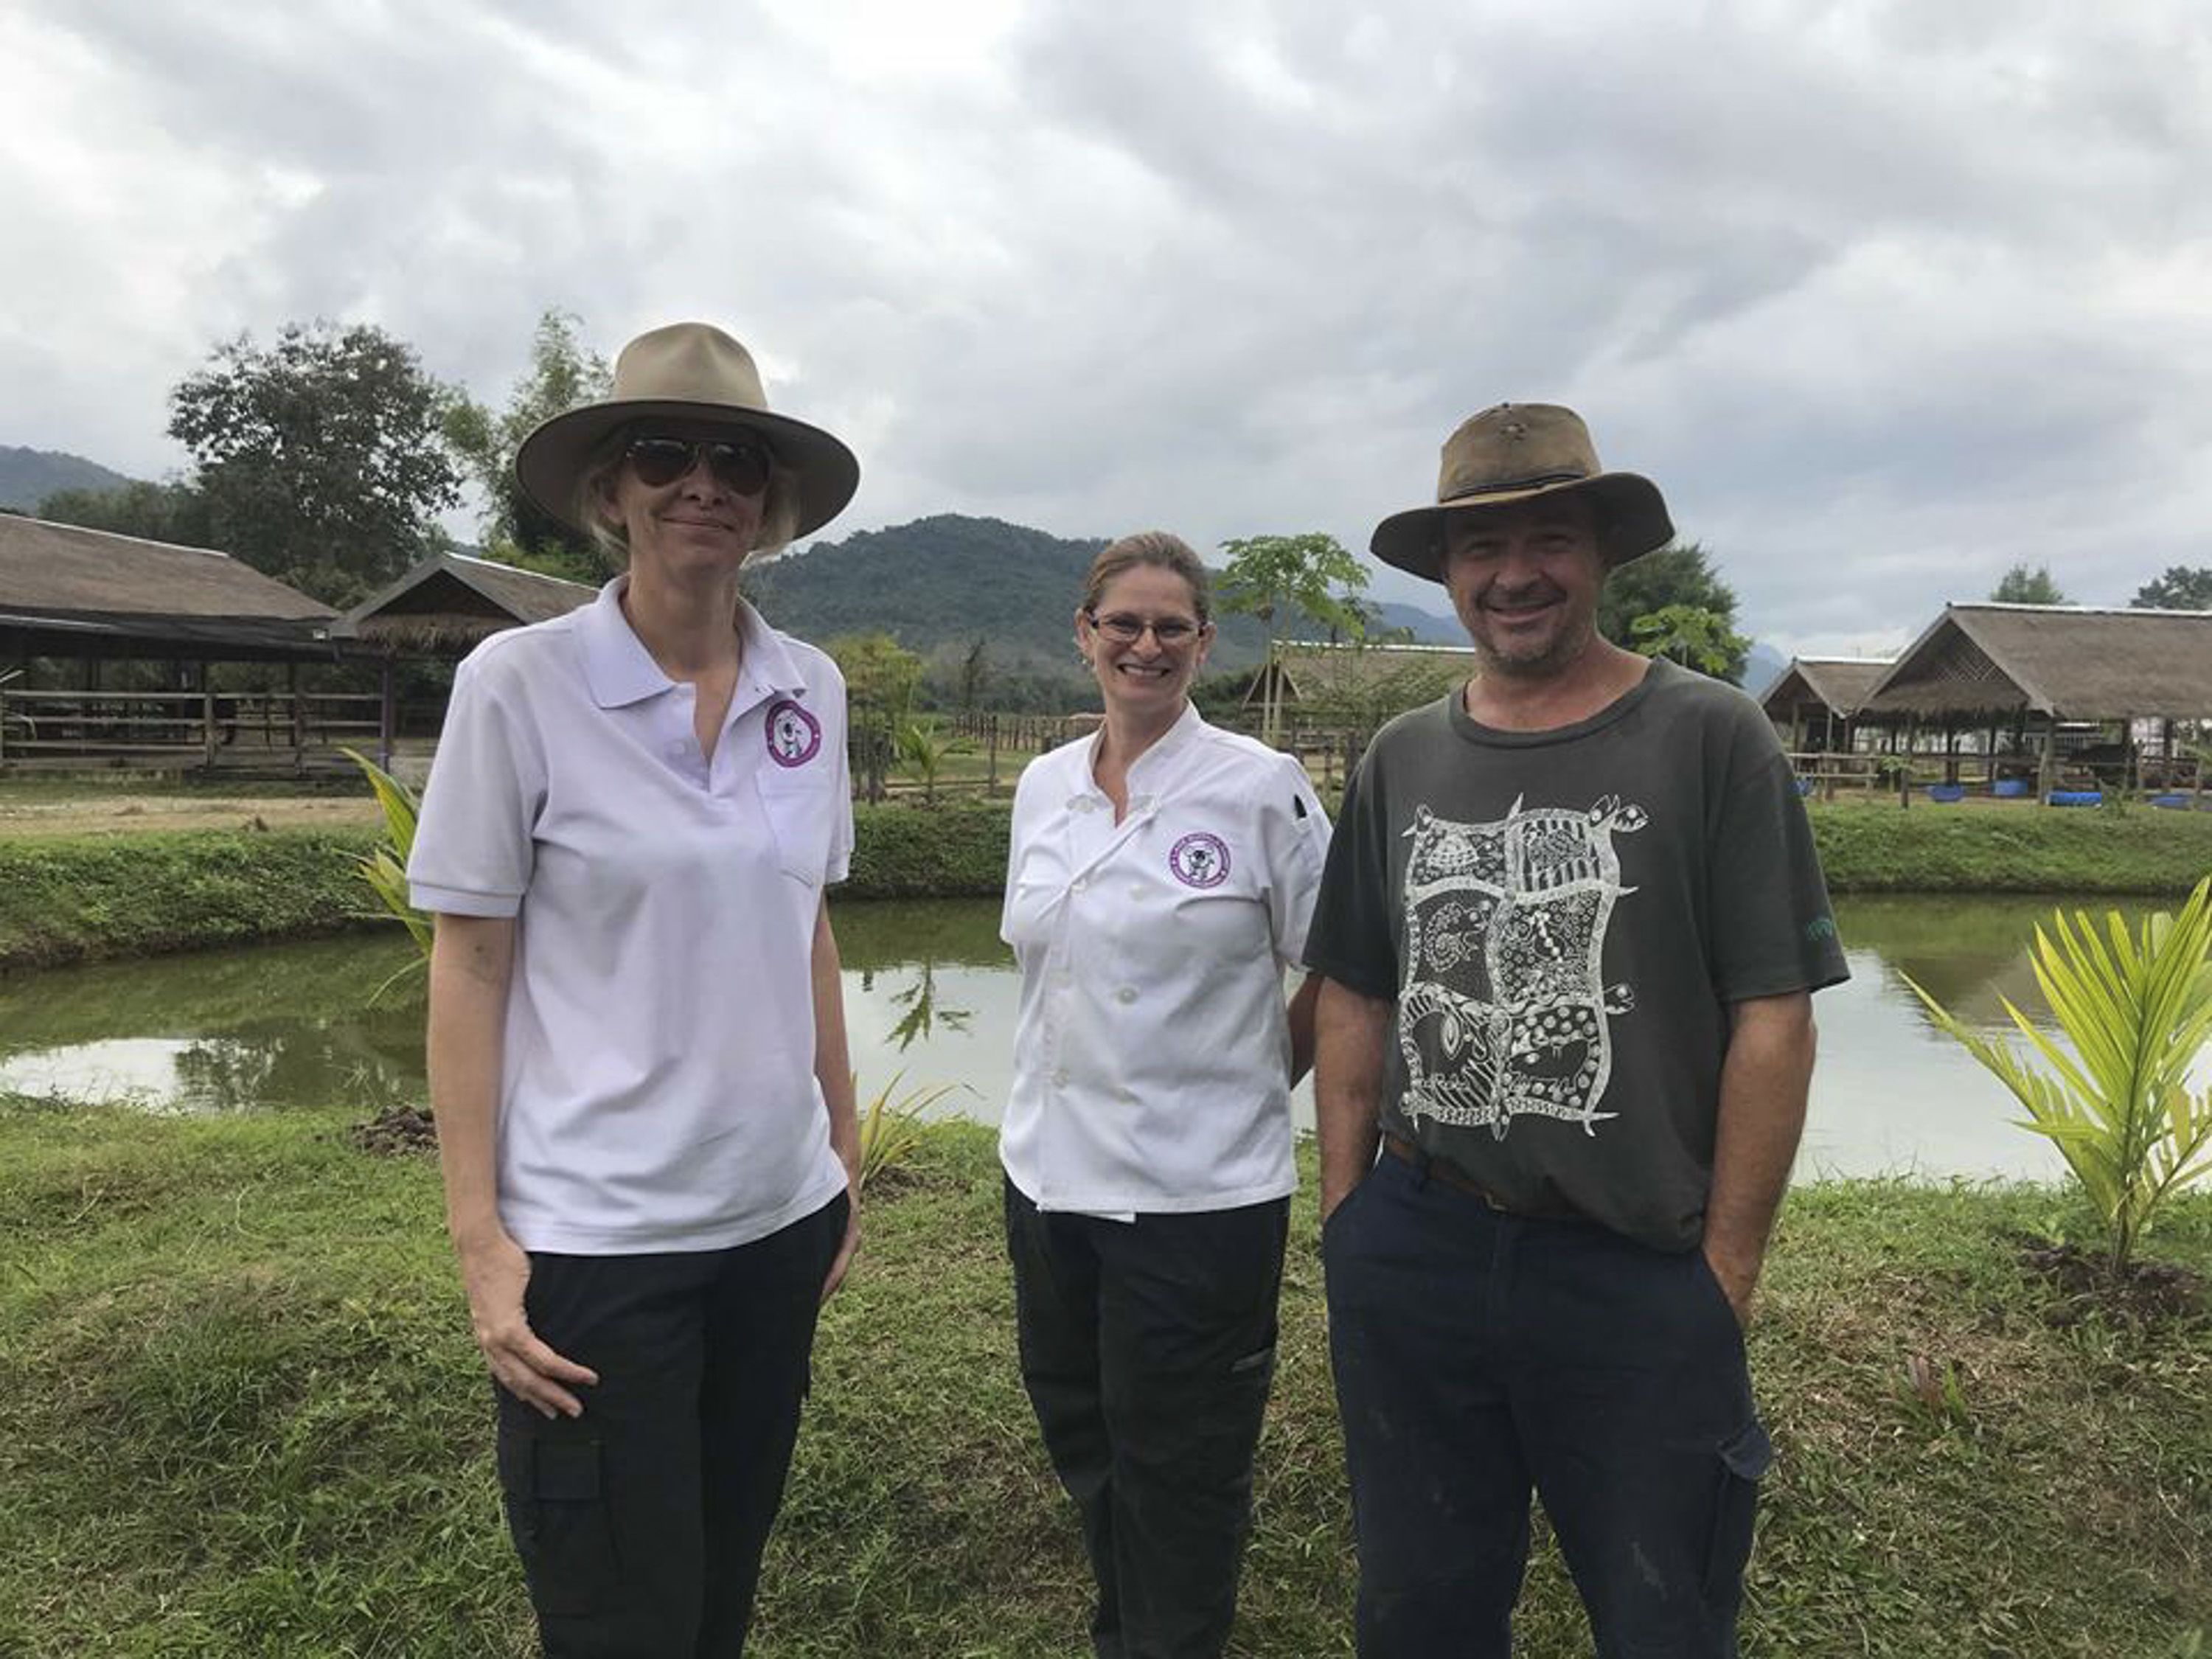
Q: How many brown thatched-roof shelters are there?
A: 5